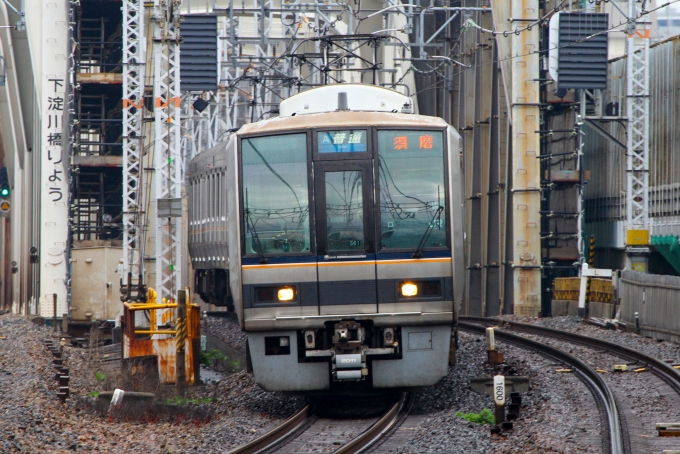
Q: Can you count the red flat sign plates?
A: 0